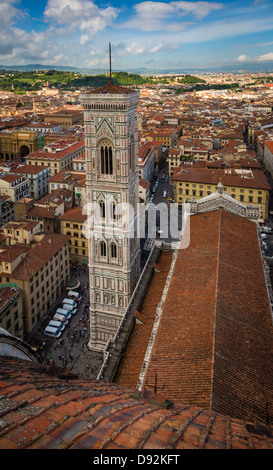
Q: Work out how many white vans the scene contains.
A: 7